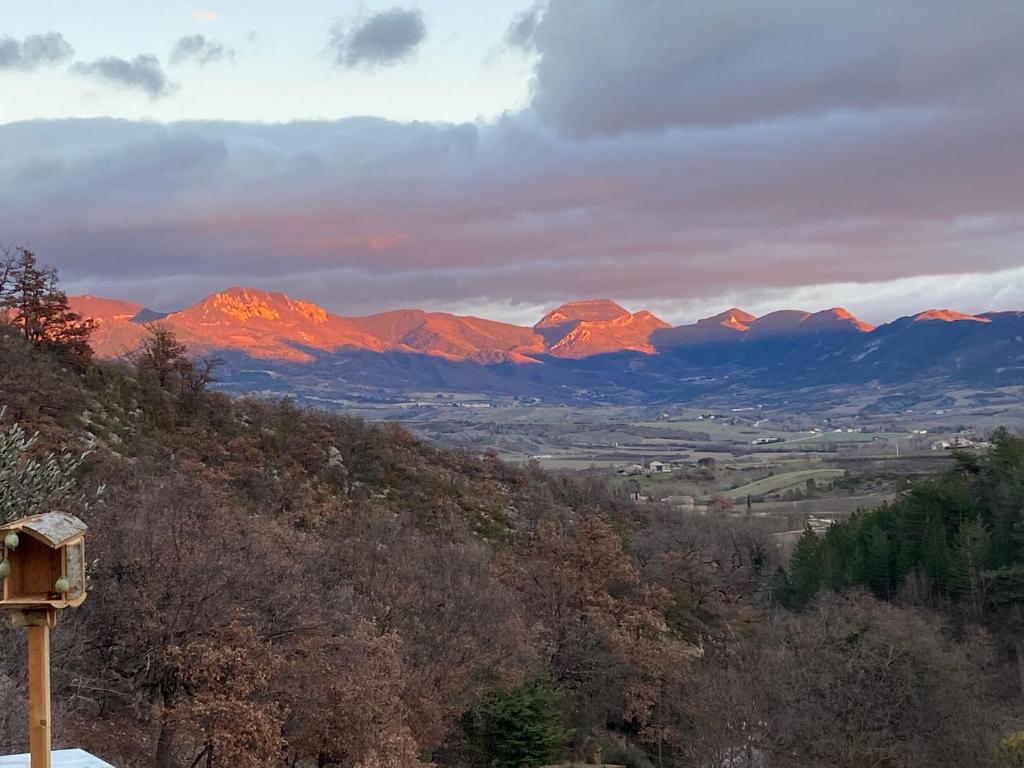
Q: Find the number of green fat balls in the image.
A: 3